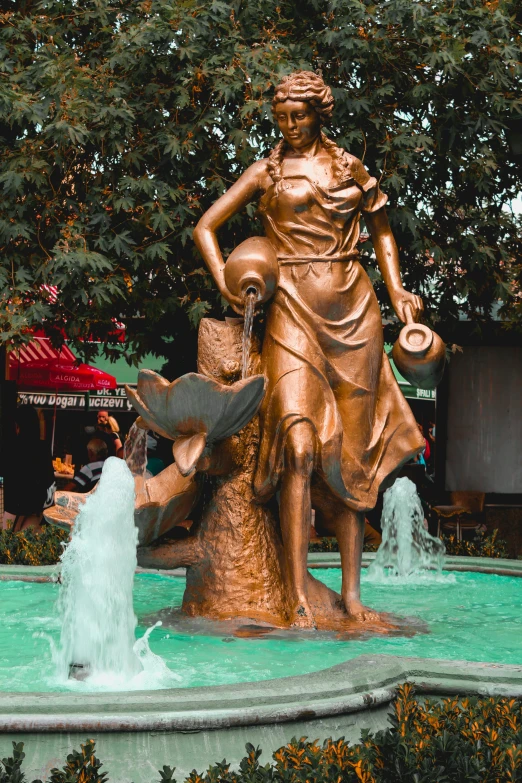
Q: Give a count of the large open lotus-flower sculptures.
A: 2